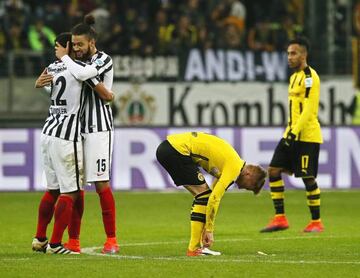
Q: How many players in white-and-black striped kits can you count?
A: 2